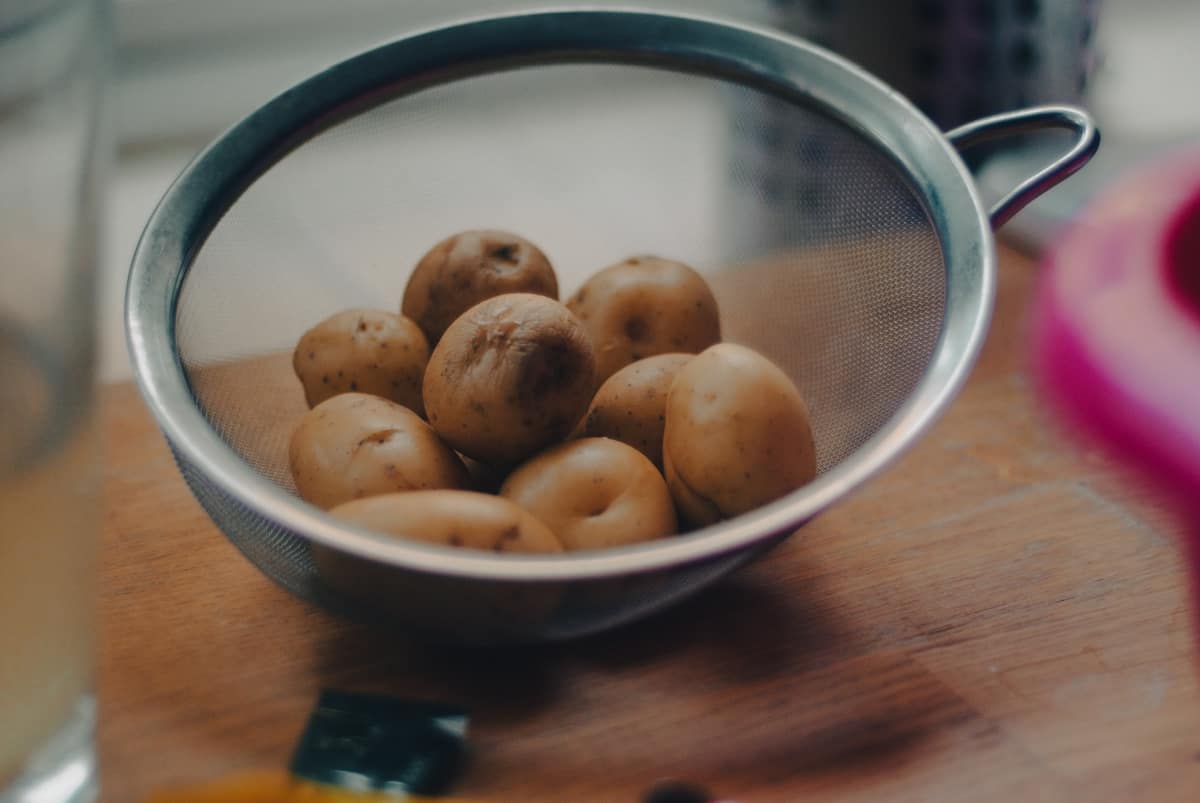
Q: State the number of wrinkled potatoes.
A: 1